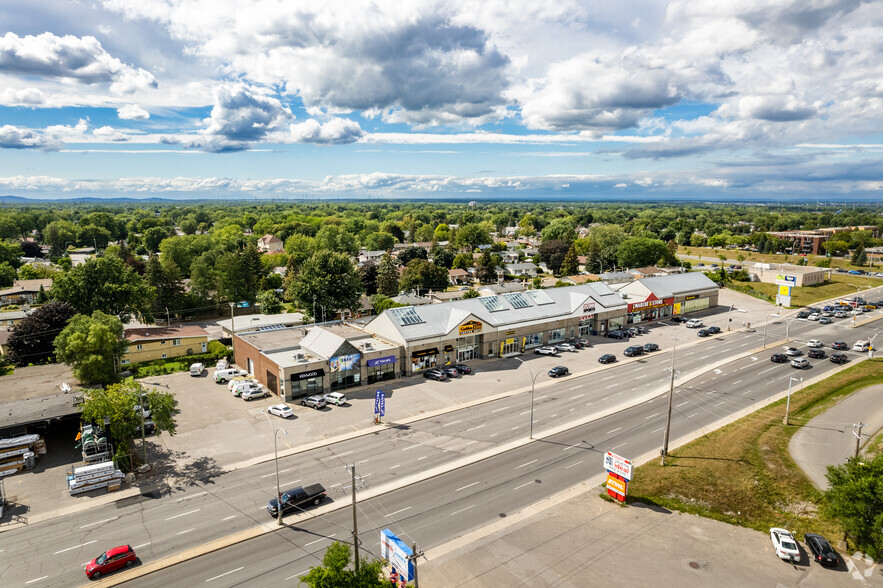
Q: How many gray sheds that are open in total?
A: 1